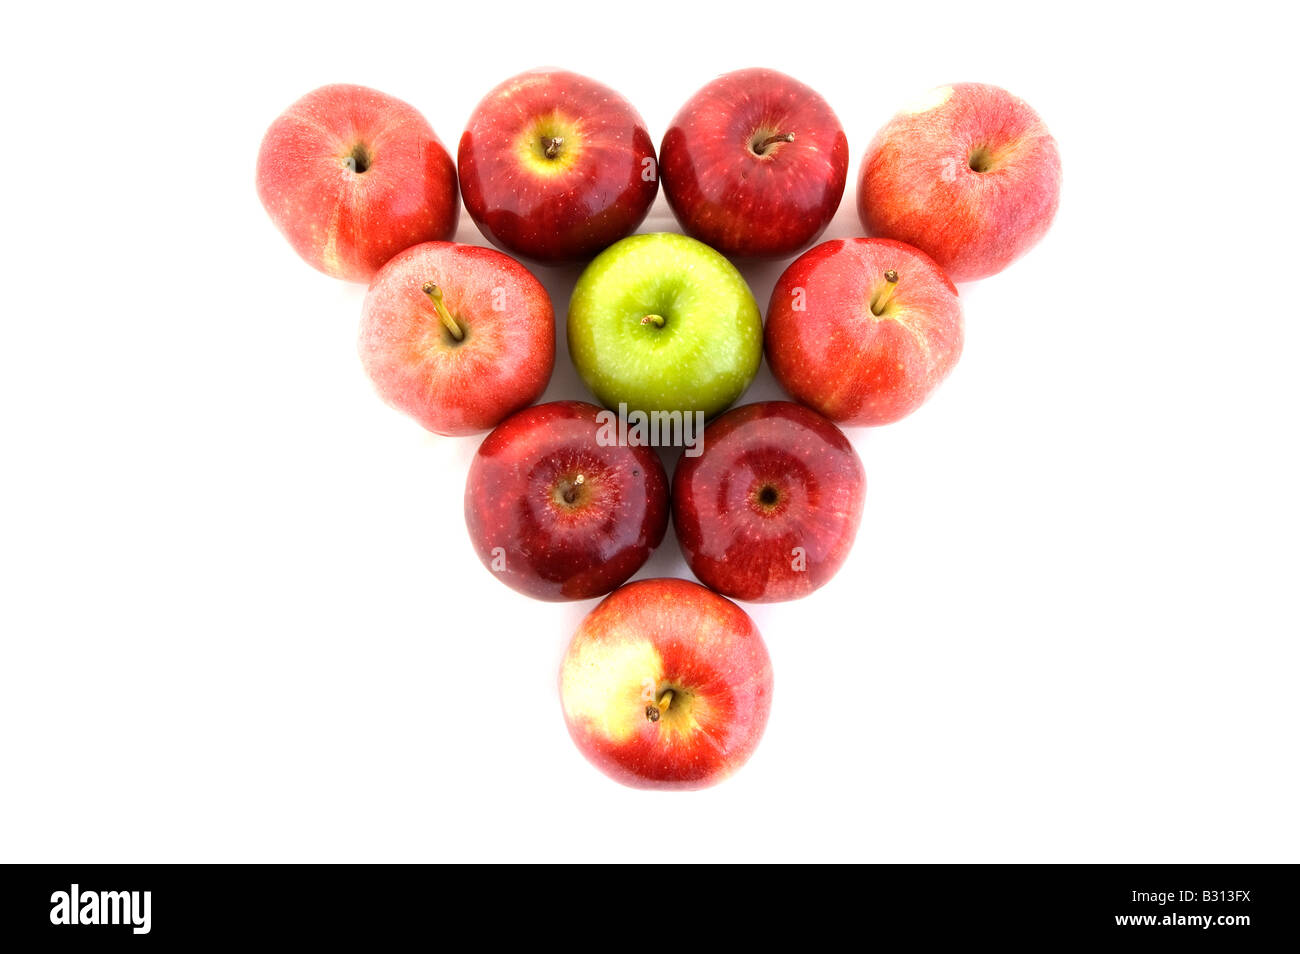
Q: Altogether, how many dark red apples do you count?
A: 4